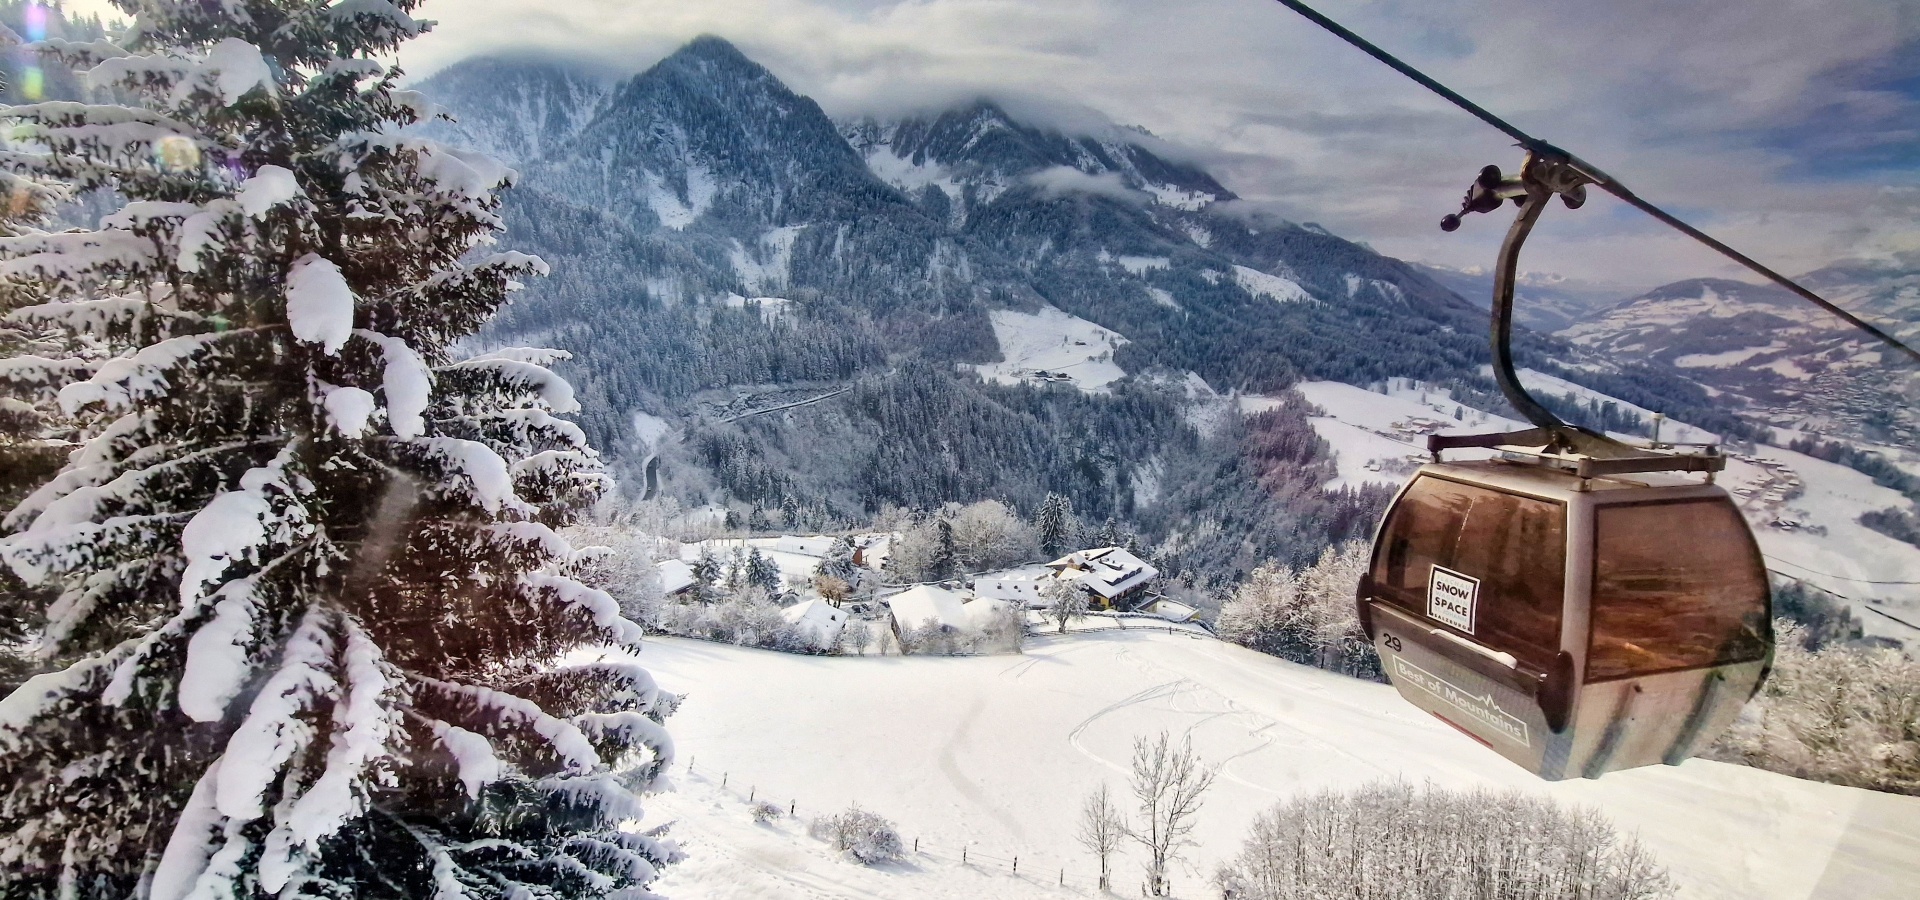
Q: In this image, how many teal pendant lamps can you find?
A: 0